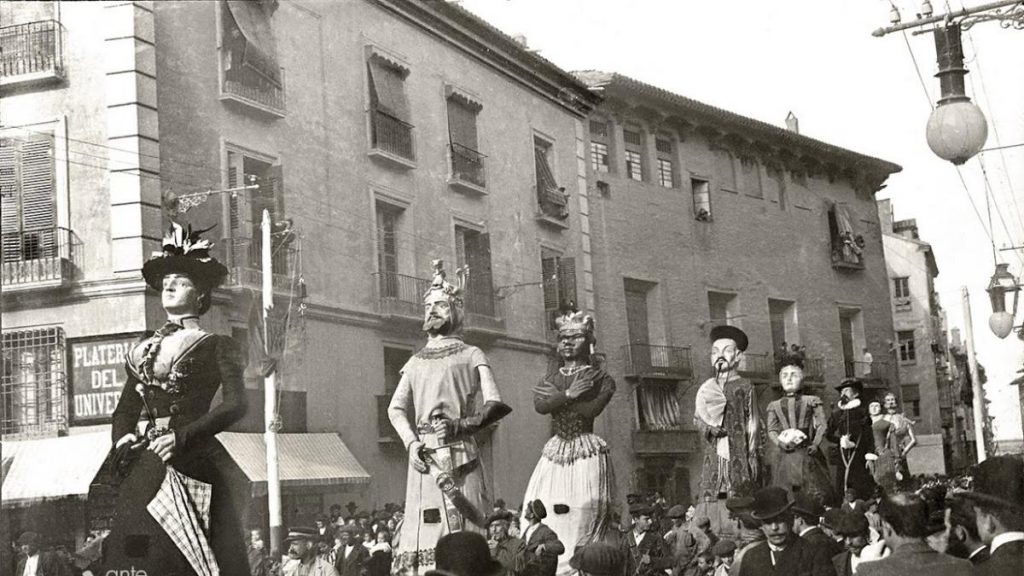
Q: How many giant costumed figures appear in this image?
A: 8